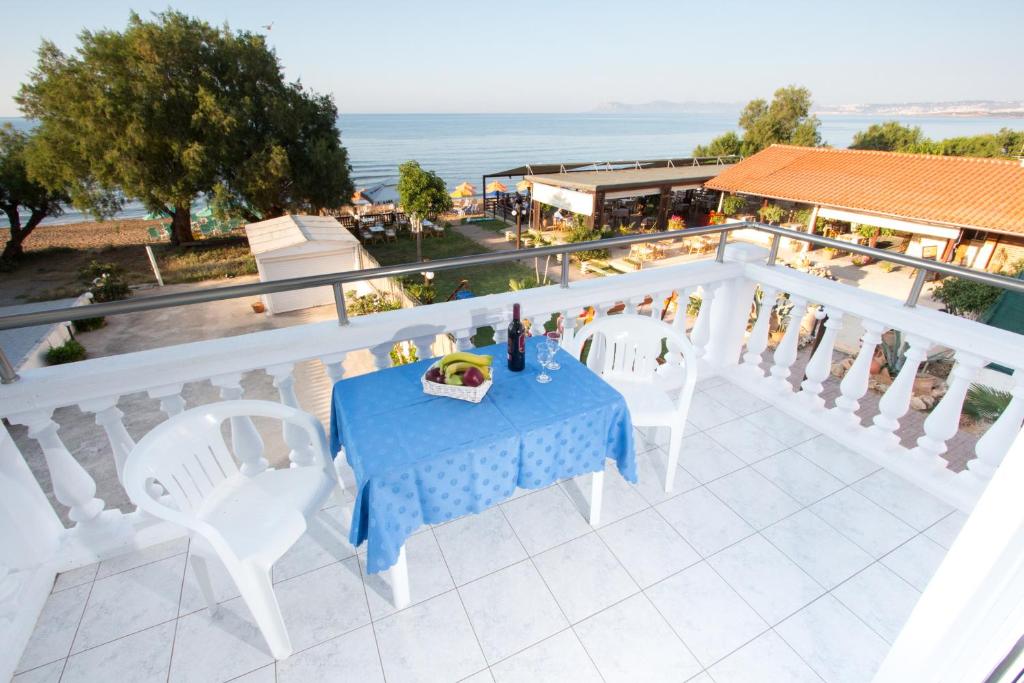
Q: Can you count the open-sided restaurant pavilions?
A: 2